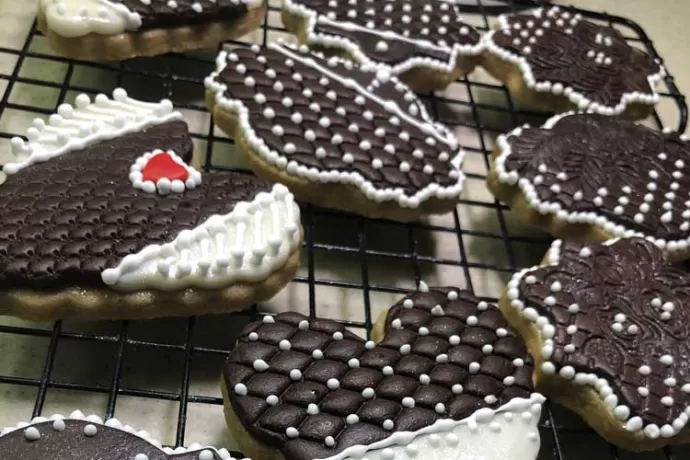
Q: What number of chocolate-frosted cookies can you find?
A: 9